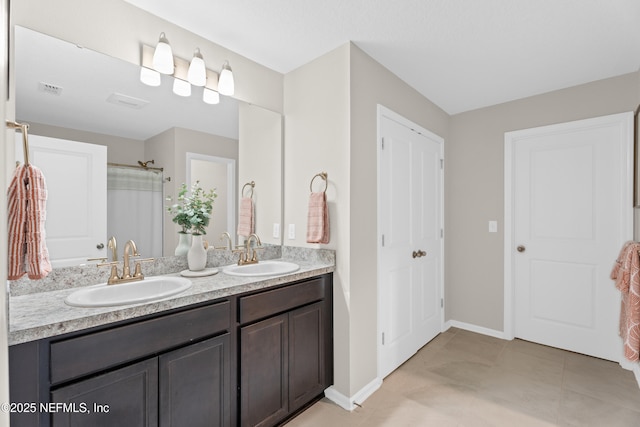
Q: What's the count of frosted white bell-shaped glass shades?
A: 3